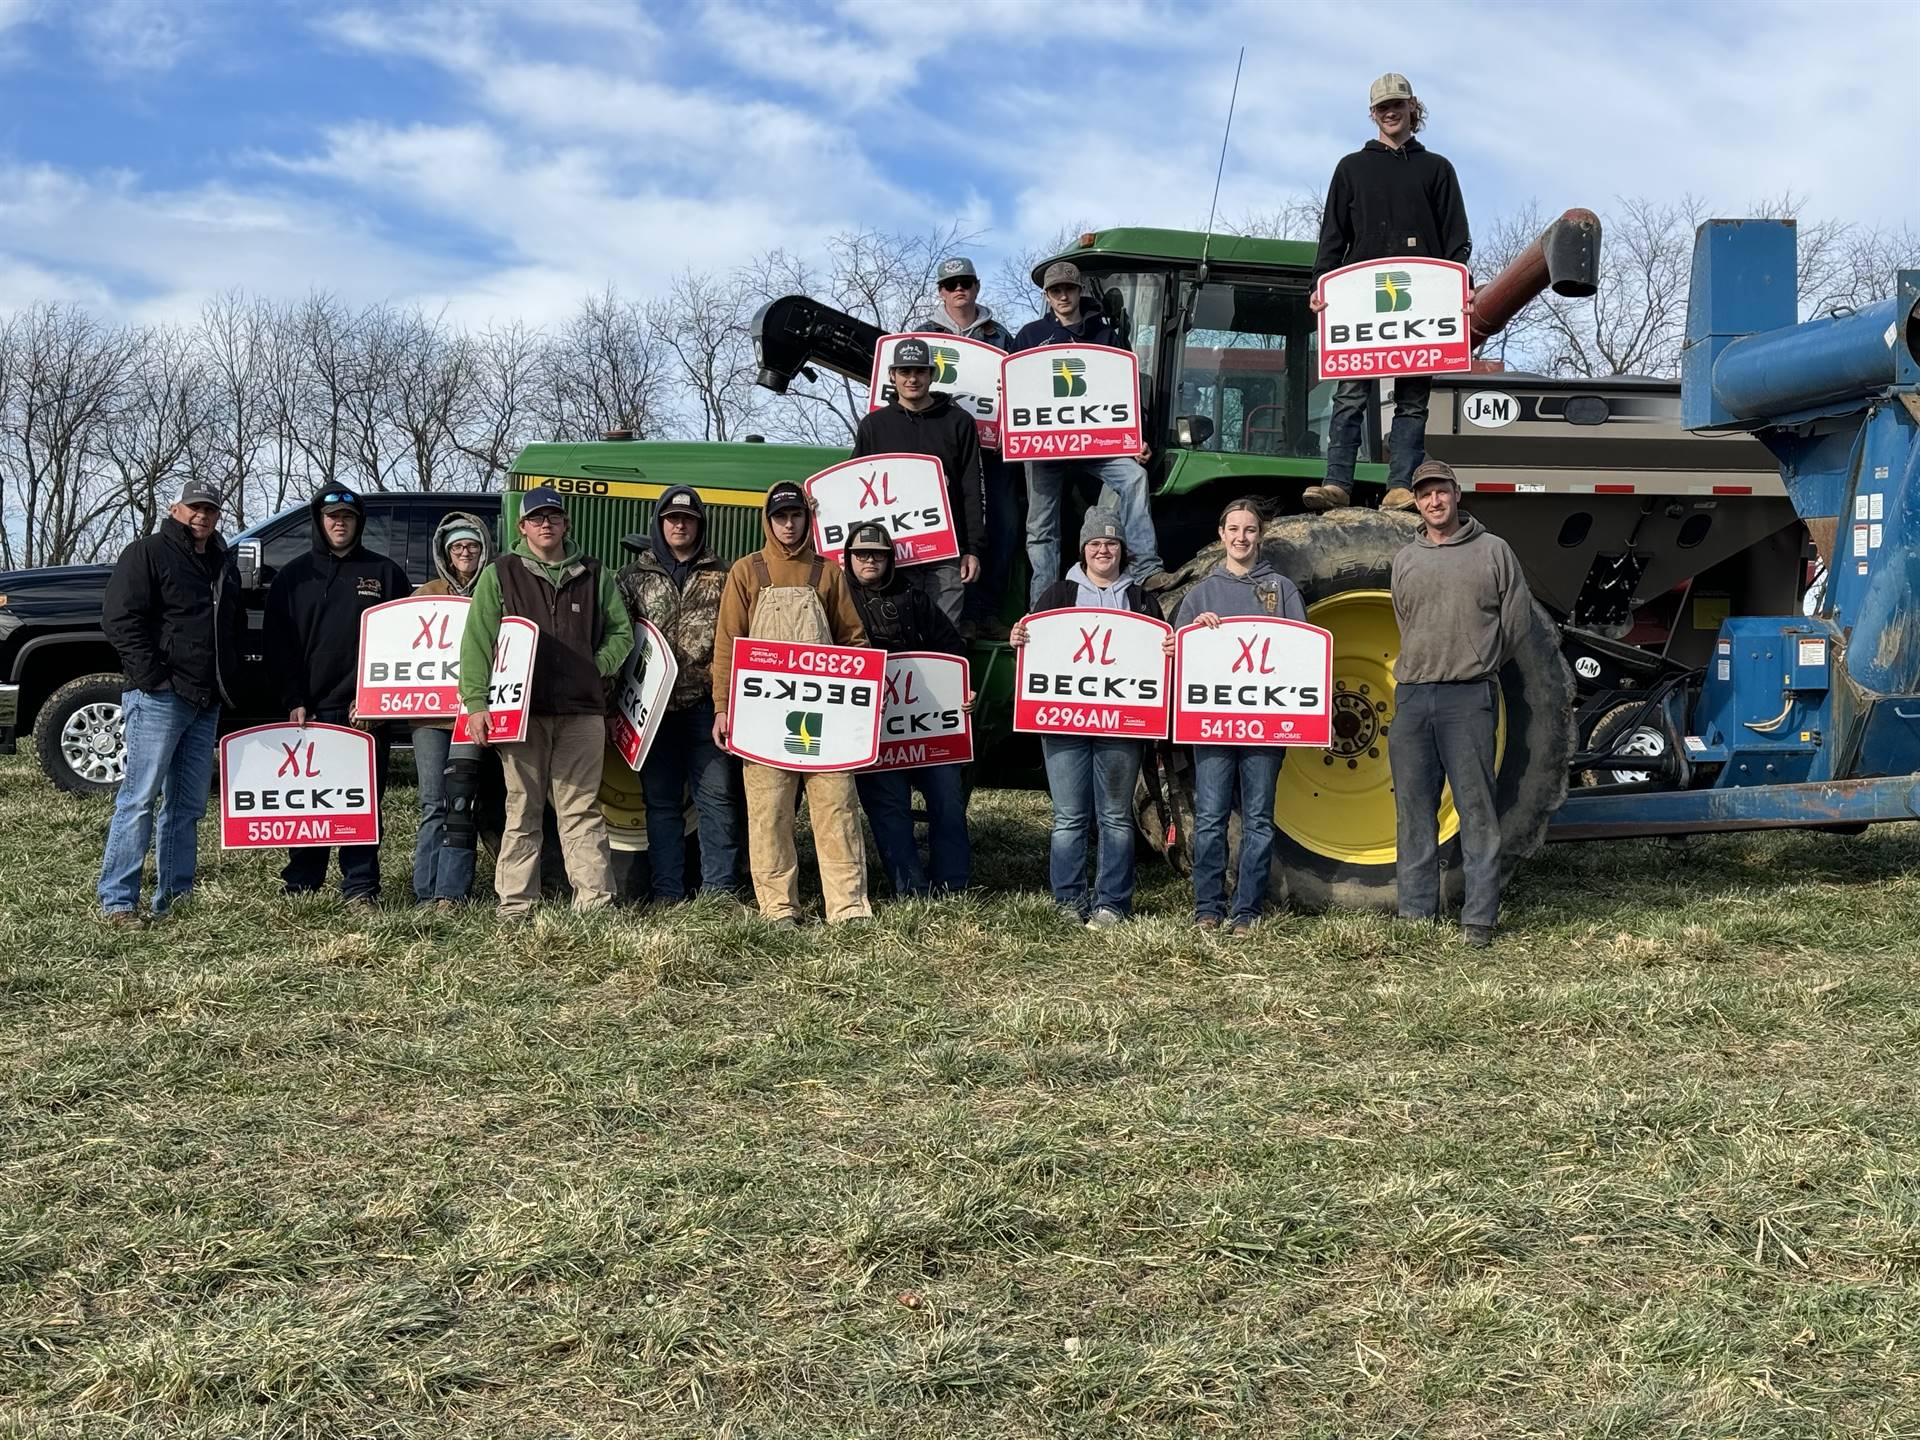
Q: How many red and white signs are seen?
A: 12